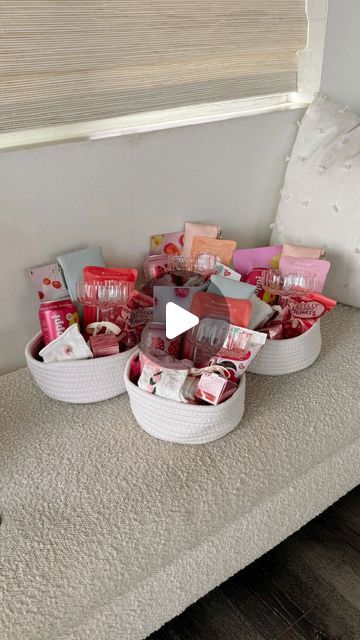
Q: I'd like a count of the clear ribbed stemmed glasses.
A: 4